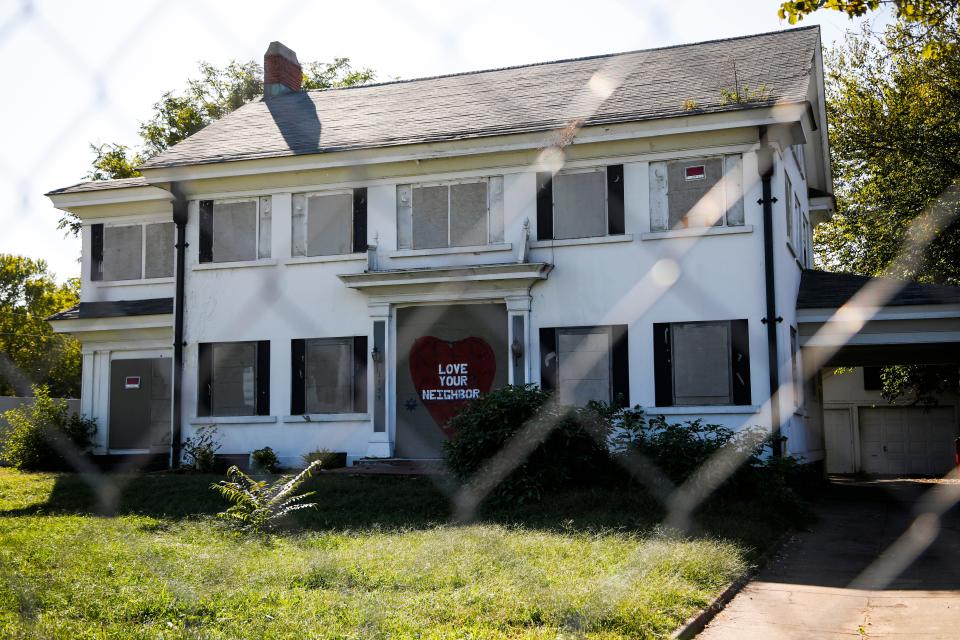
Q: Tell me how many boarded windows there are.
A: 10